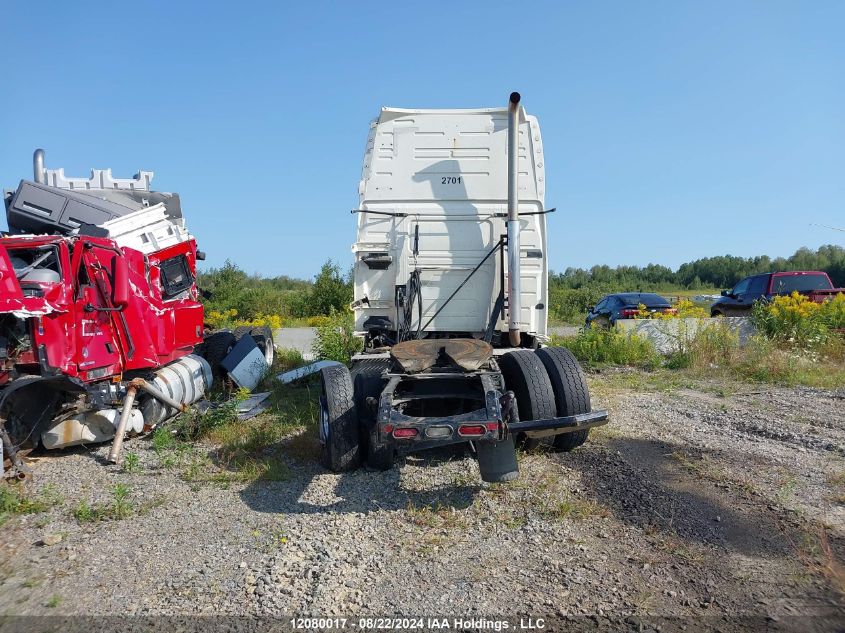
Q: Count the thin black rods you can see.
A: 3